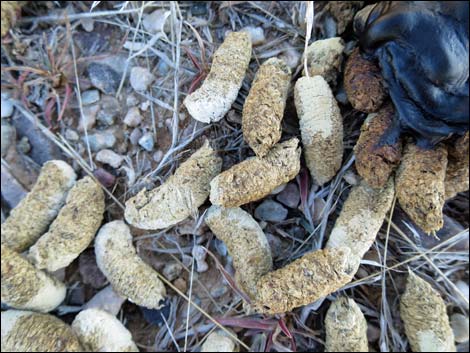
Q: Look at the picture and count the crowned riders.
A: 0